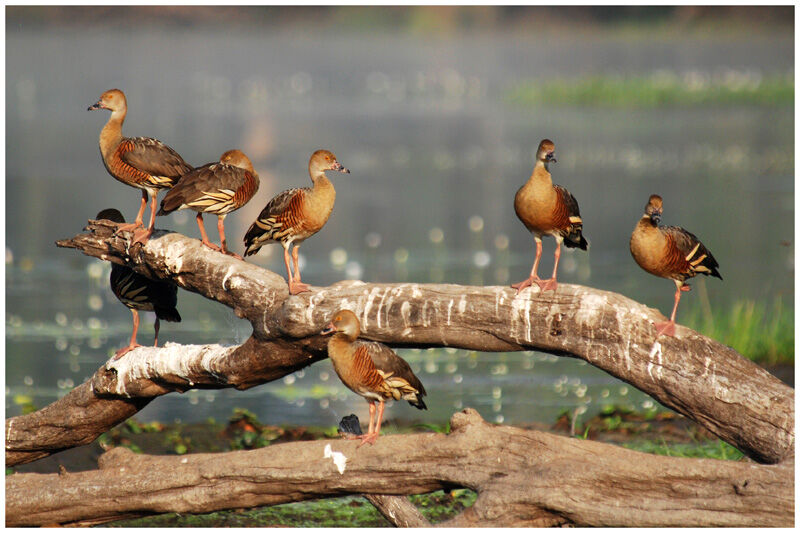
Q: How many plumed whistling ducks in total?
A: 7